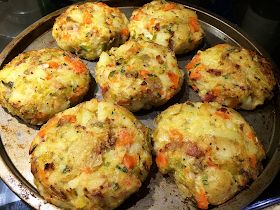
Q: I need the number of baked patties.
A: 7